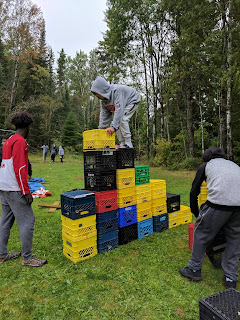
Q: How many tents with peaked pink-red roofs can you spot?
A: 0